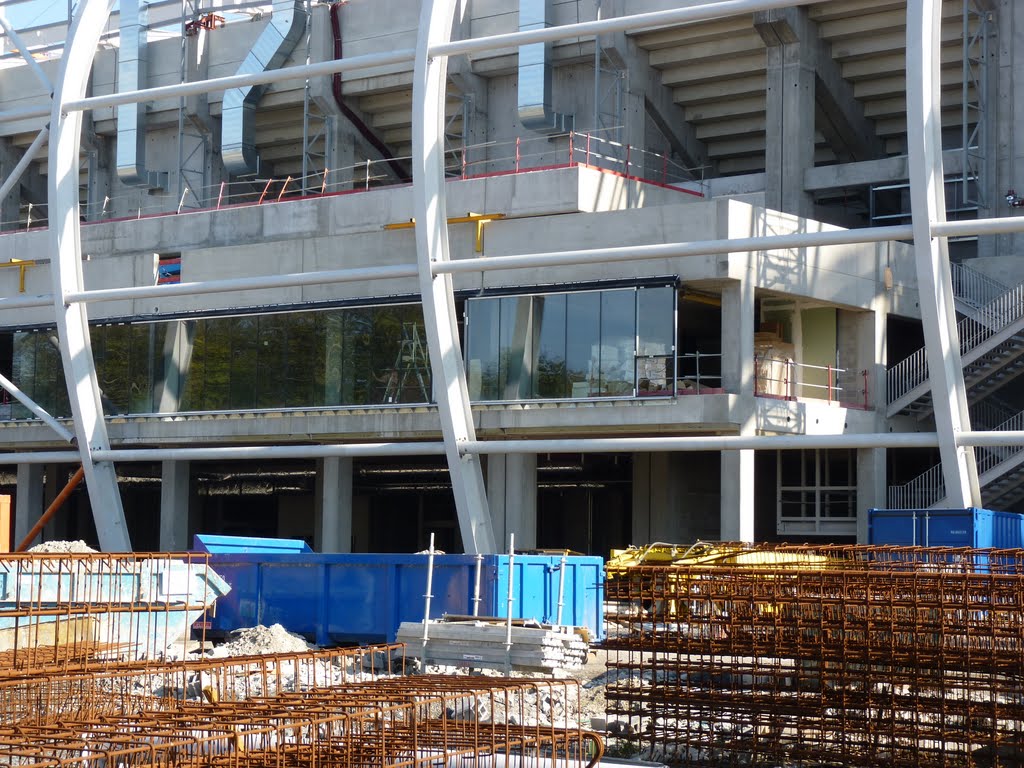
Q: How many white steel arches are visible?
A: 3